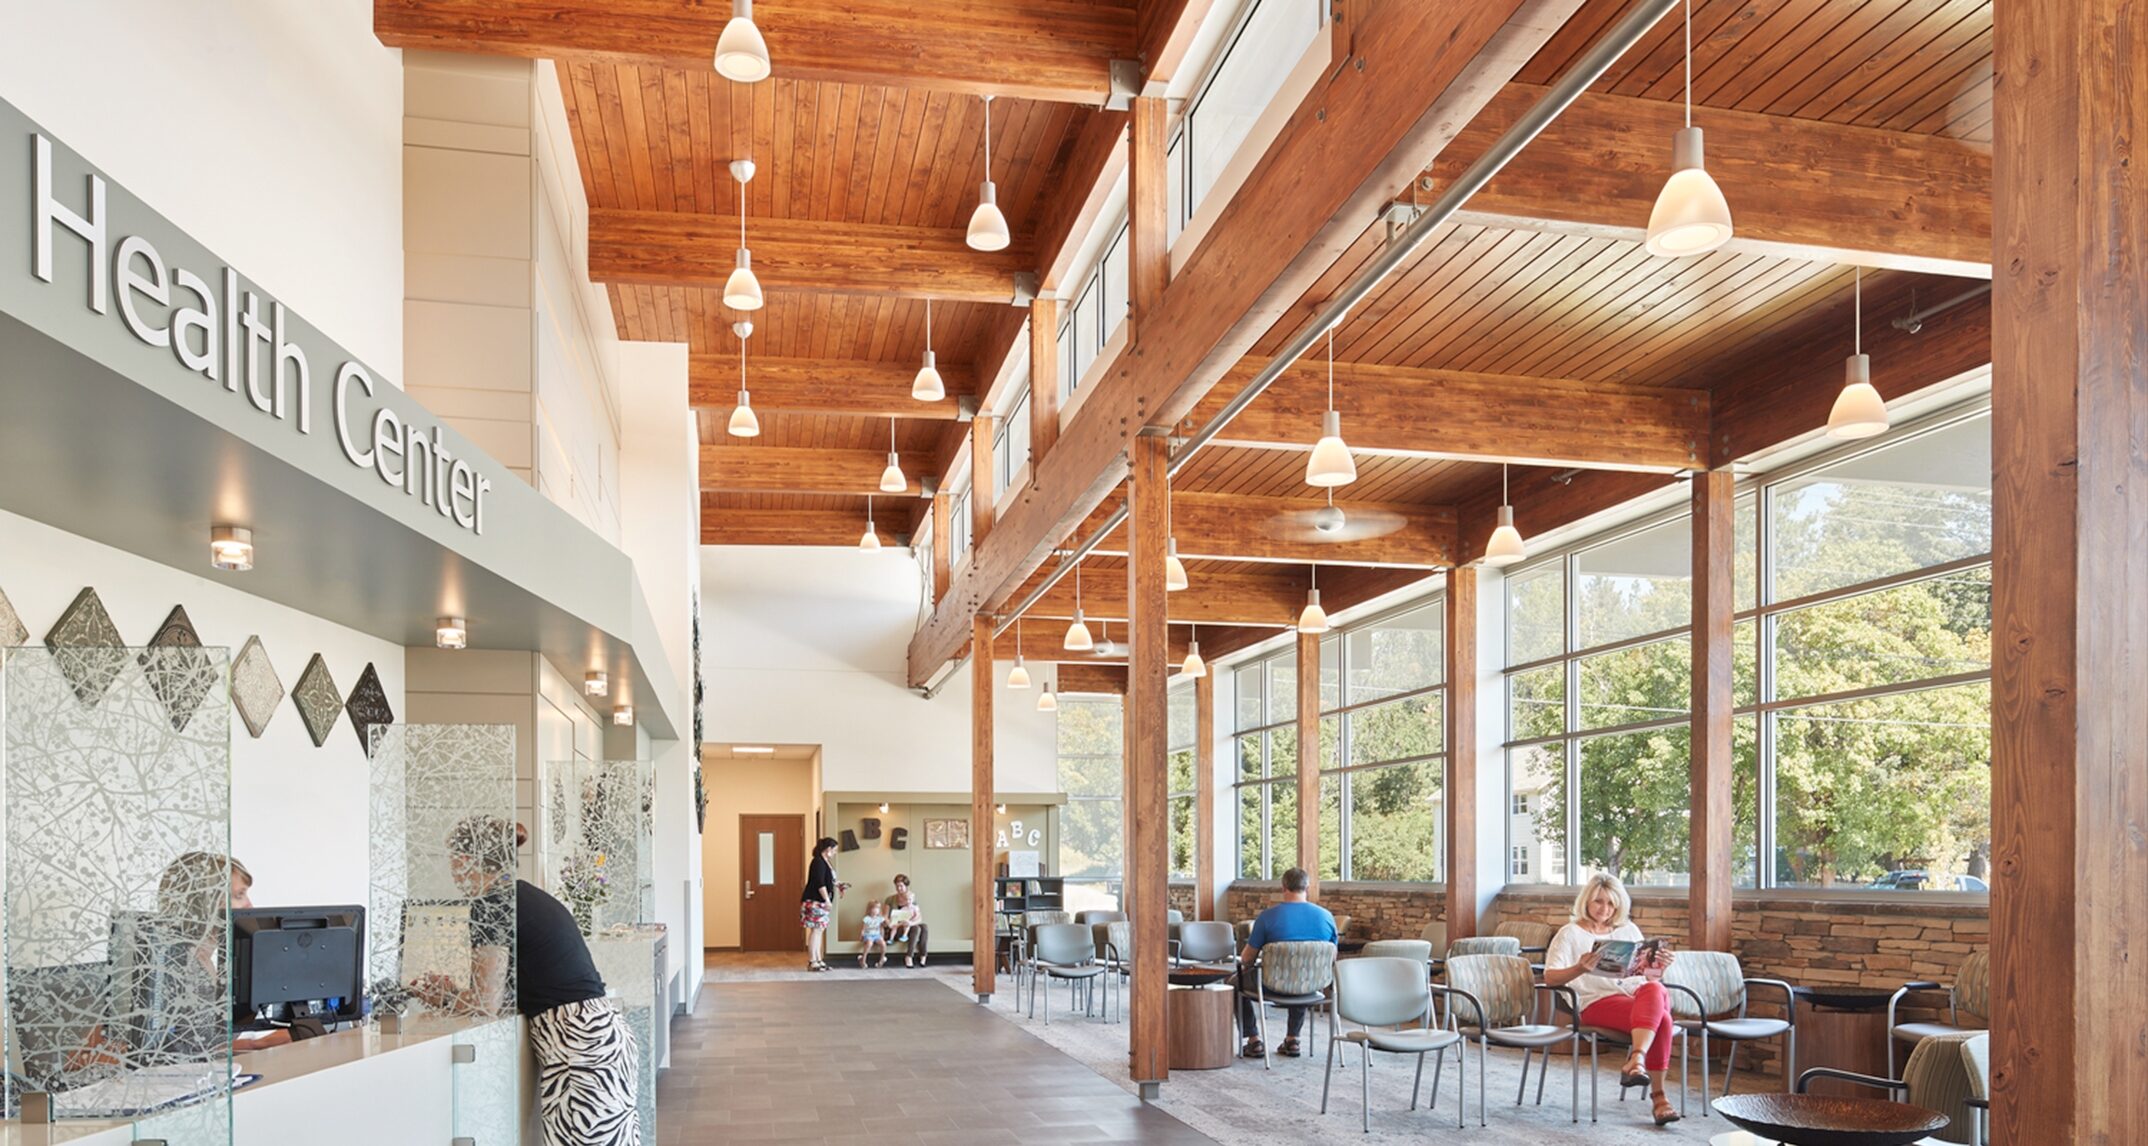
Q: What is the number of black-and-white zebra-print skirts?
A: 1